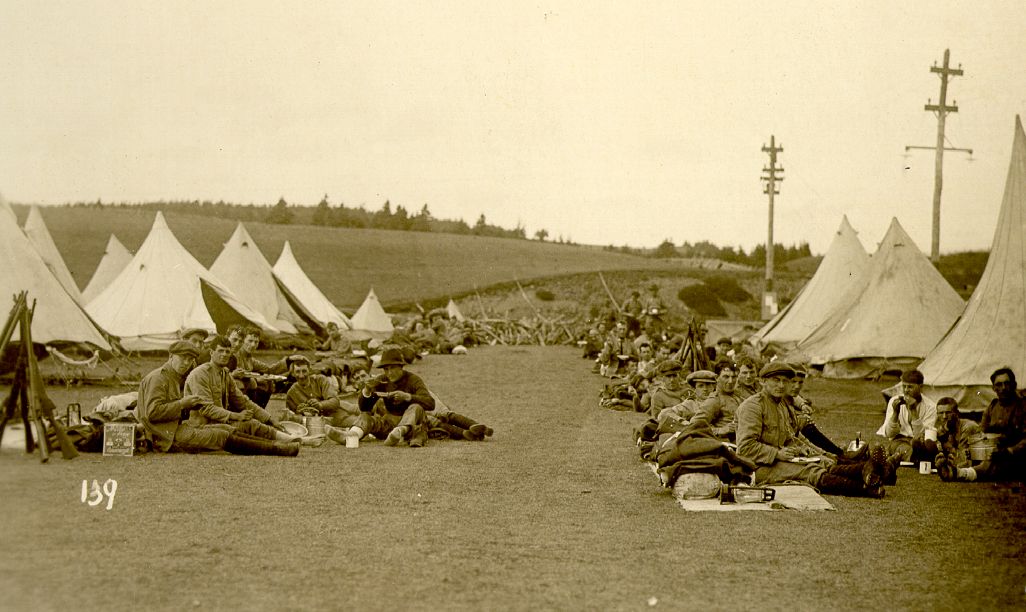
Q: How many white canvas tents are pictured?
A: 11